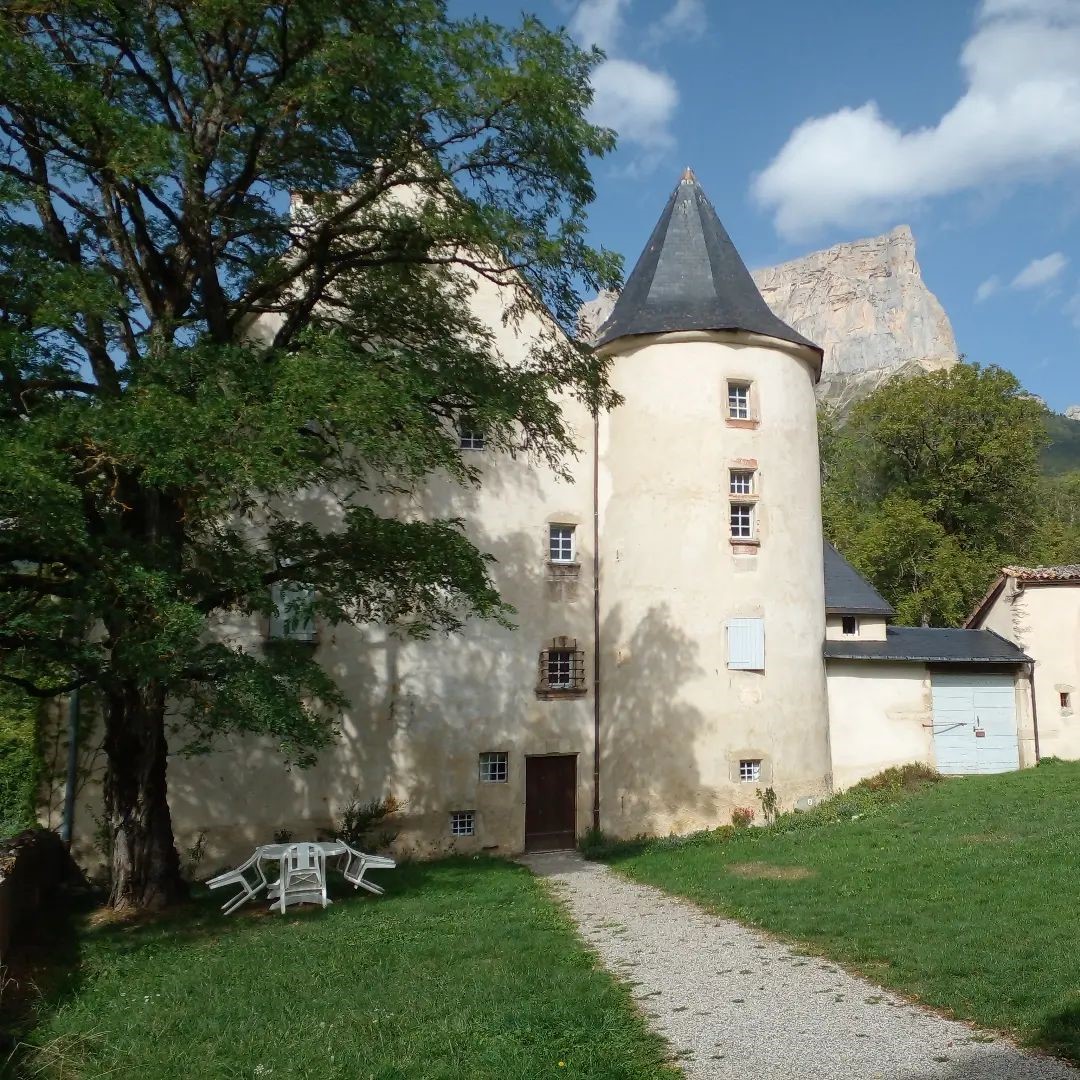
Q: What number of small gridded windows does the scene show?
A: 9